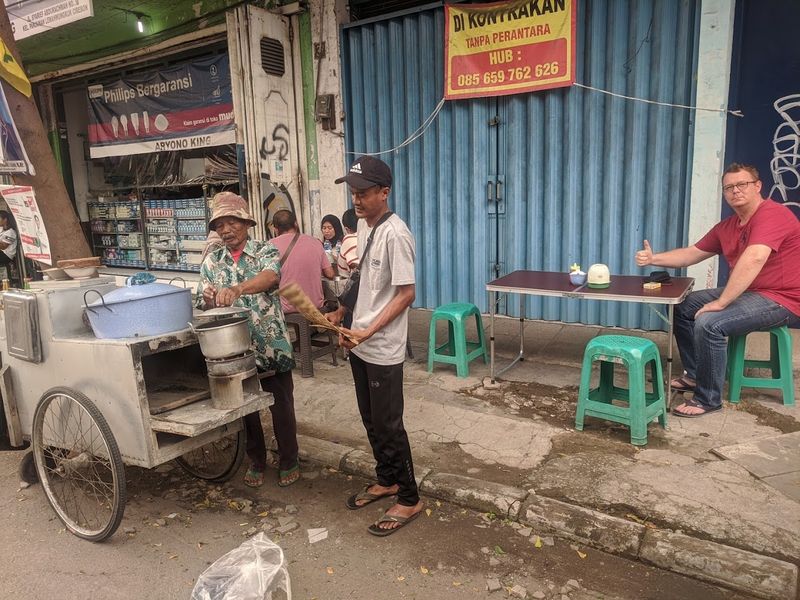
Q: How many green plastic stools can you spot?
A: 3